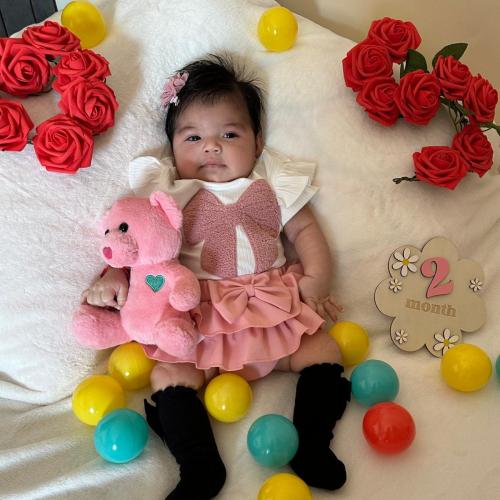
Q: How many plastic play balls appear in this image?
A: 13